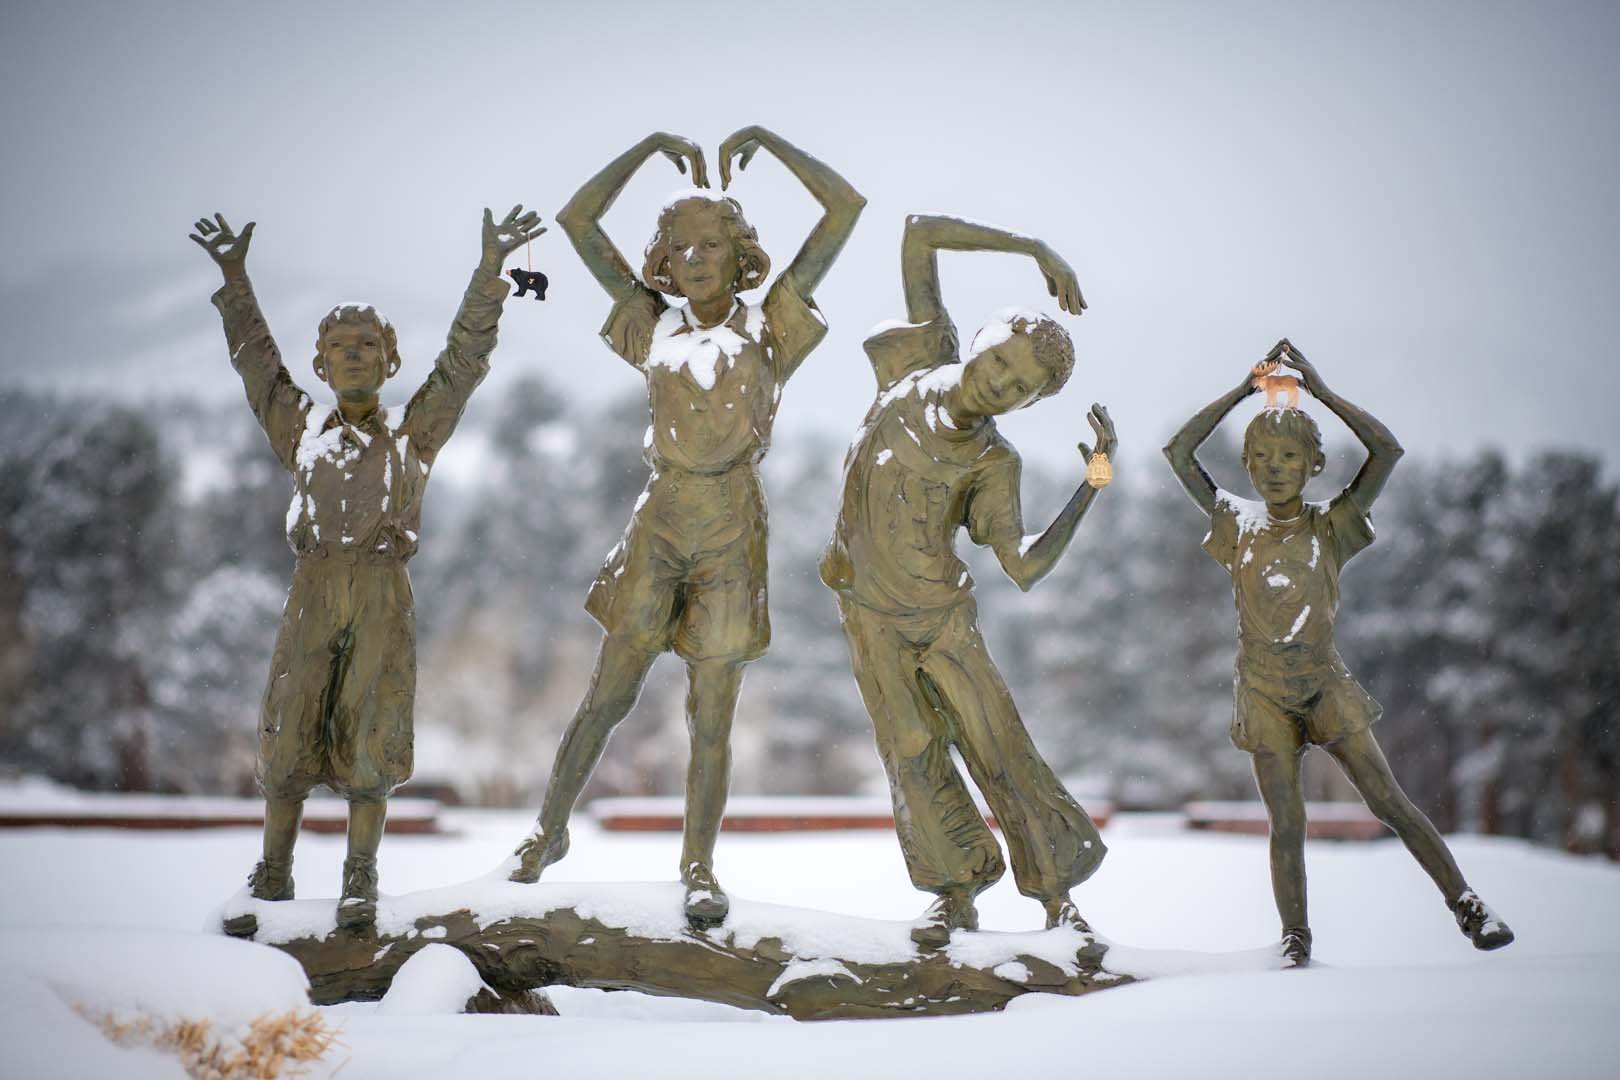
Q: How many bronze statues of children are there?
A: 4